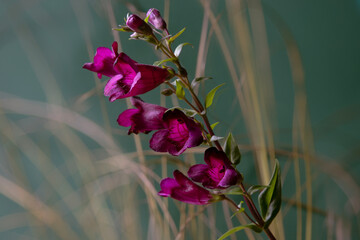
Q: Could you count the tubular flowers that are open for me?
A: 6